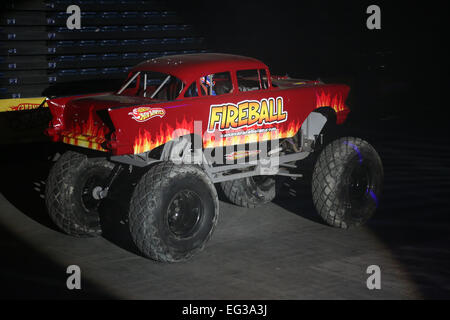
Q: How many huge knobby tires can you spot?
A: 4